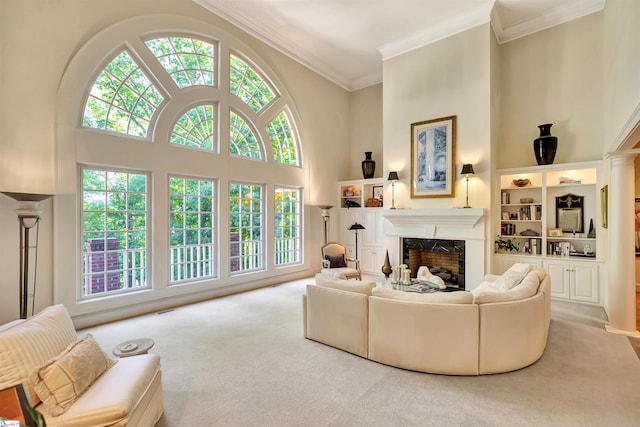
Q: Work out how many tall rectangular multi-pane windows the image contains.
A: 4